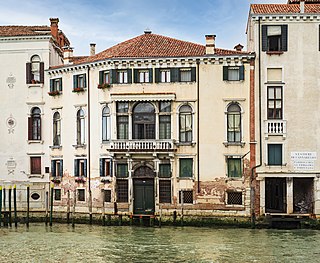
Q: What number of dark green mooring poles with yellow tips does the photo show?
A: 6